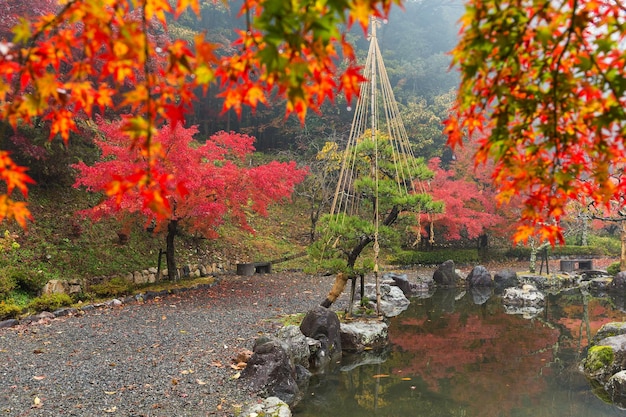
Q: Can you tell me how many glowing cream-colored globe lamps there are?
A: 0